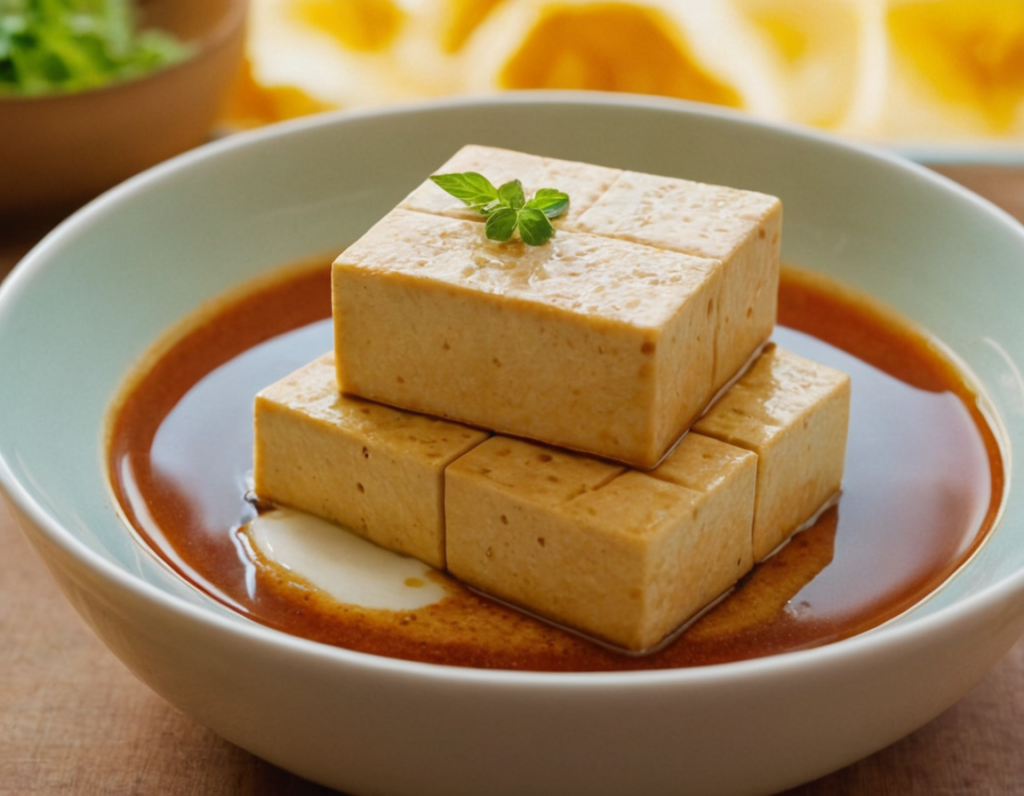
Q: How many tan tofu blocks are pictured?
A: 4